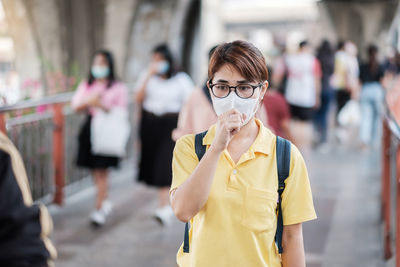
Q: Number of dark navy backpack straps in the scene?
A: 2